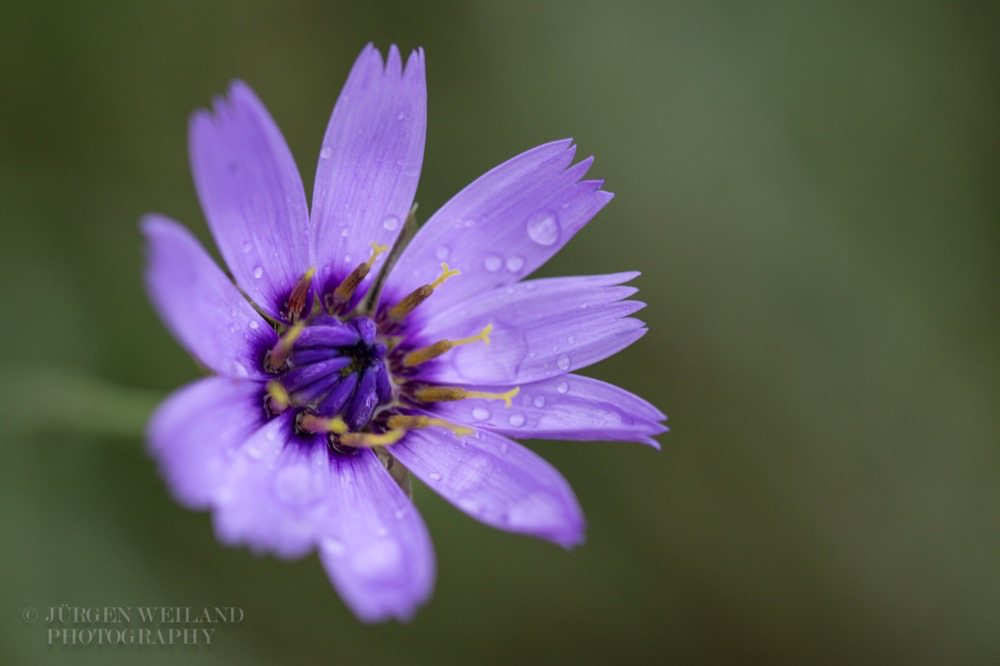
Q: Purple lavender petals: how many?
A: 10